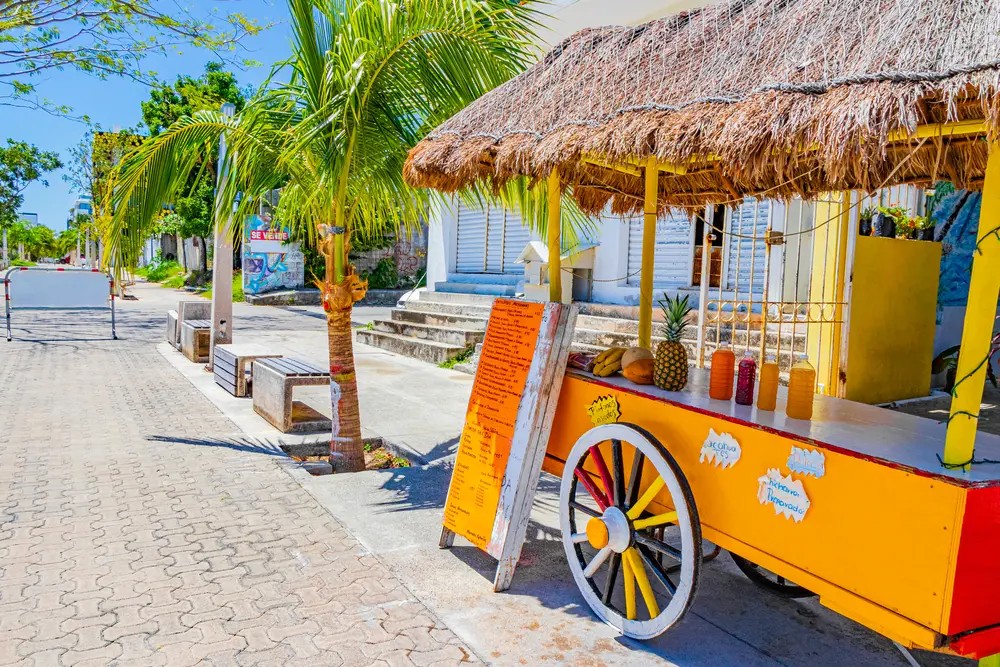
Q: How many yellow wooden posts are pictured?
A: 3